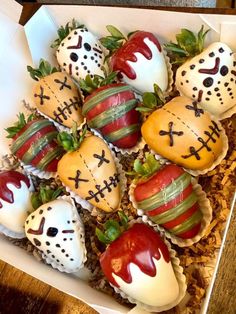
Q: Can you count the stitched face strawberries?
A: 3